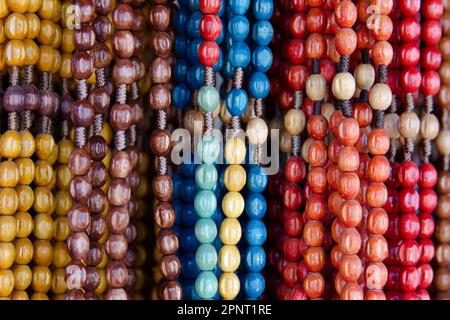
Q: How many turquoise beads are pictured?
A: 7